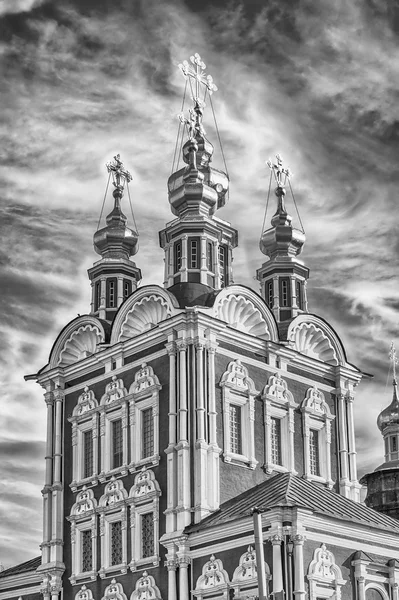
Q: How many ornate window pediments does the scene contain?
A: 15